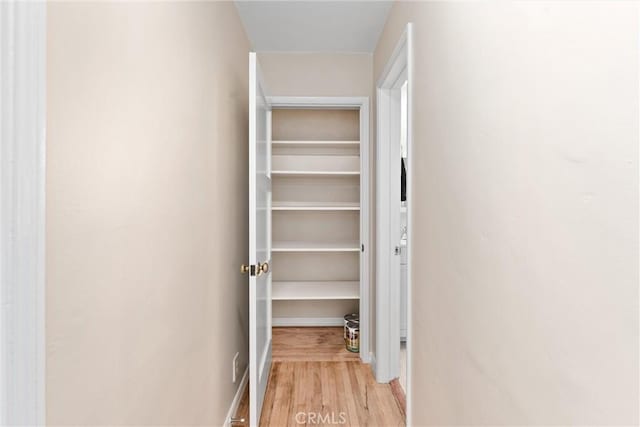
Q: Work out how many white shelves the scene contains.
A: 5